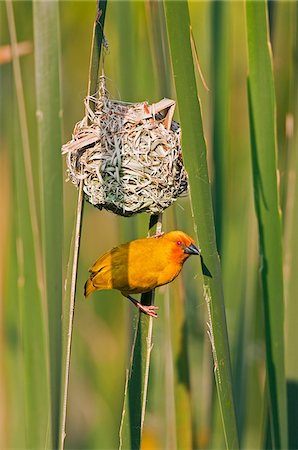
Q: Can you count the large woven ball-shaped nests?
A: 1